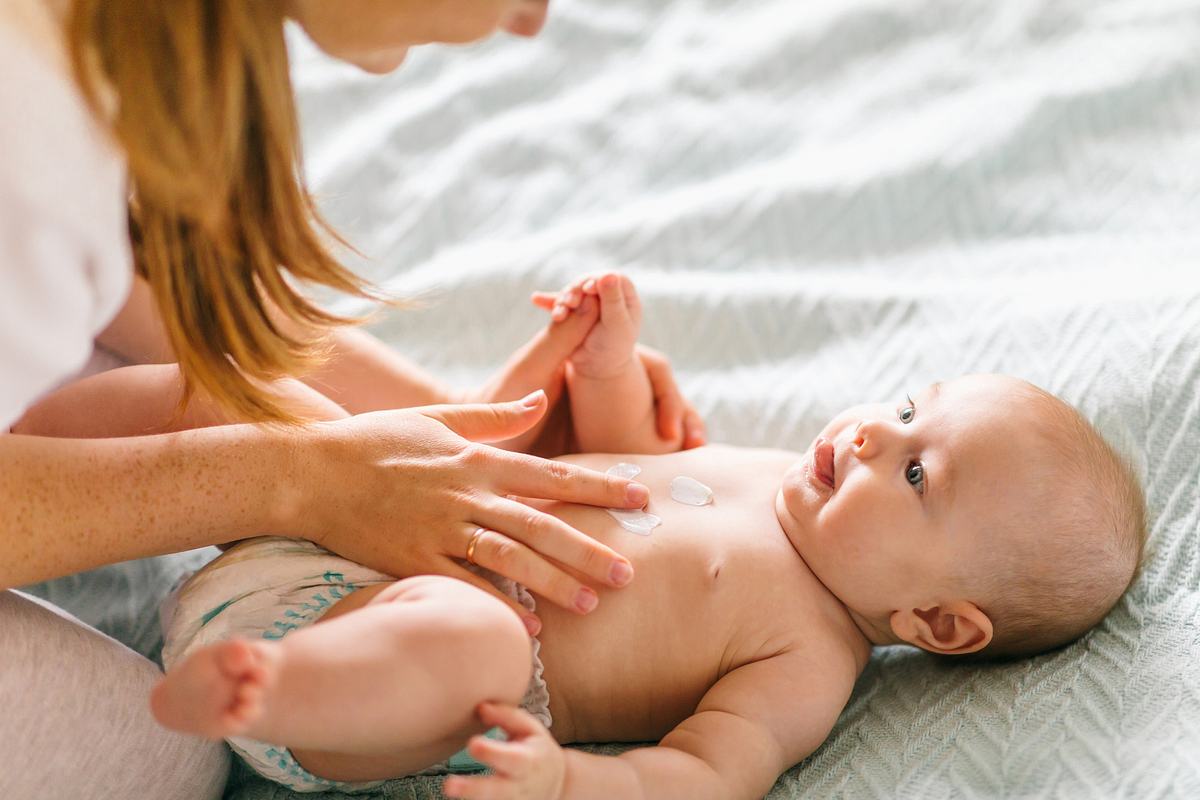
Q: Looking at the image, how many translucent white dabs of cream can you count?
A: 3